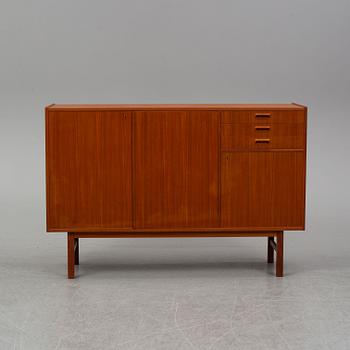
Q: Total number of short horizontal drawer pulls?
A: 3